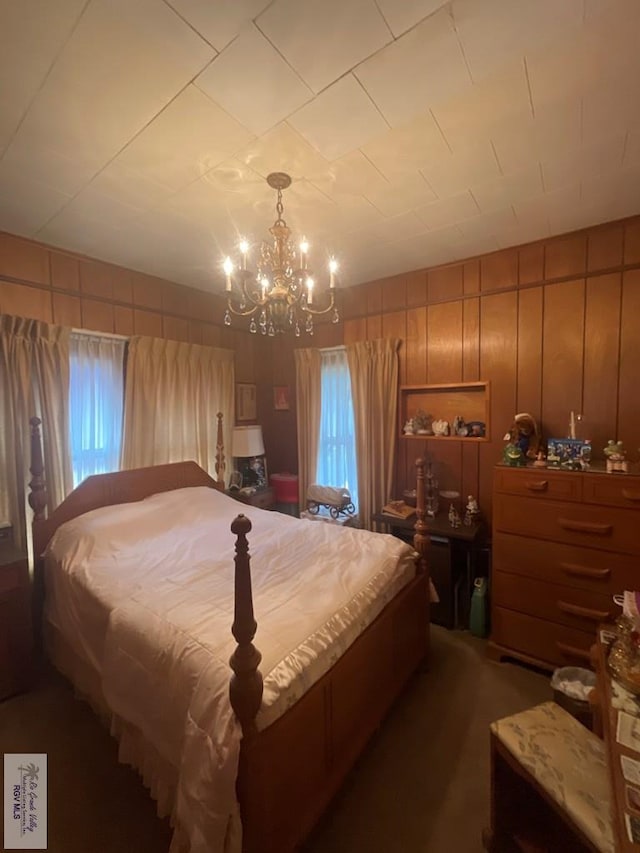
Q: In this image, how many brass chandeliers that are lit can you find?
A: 1